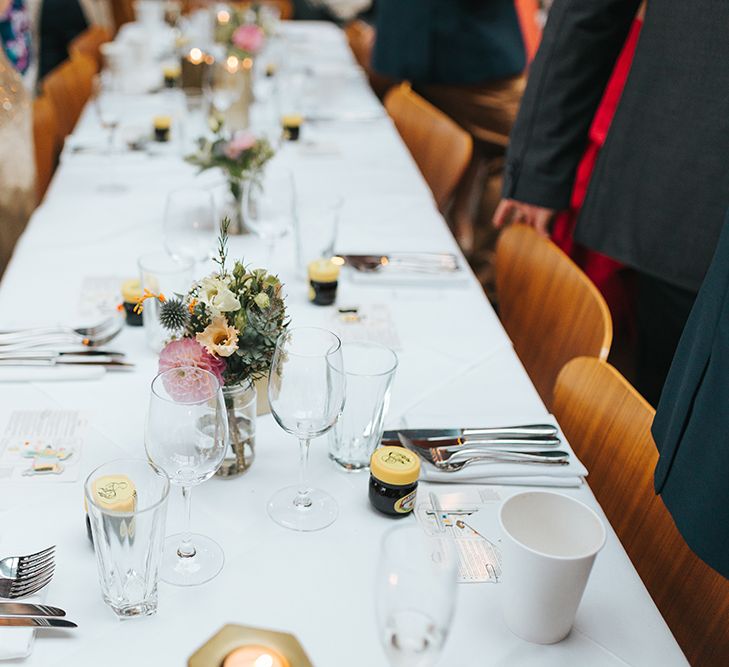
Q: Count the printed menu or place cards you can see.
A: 4